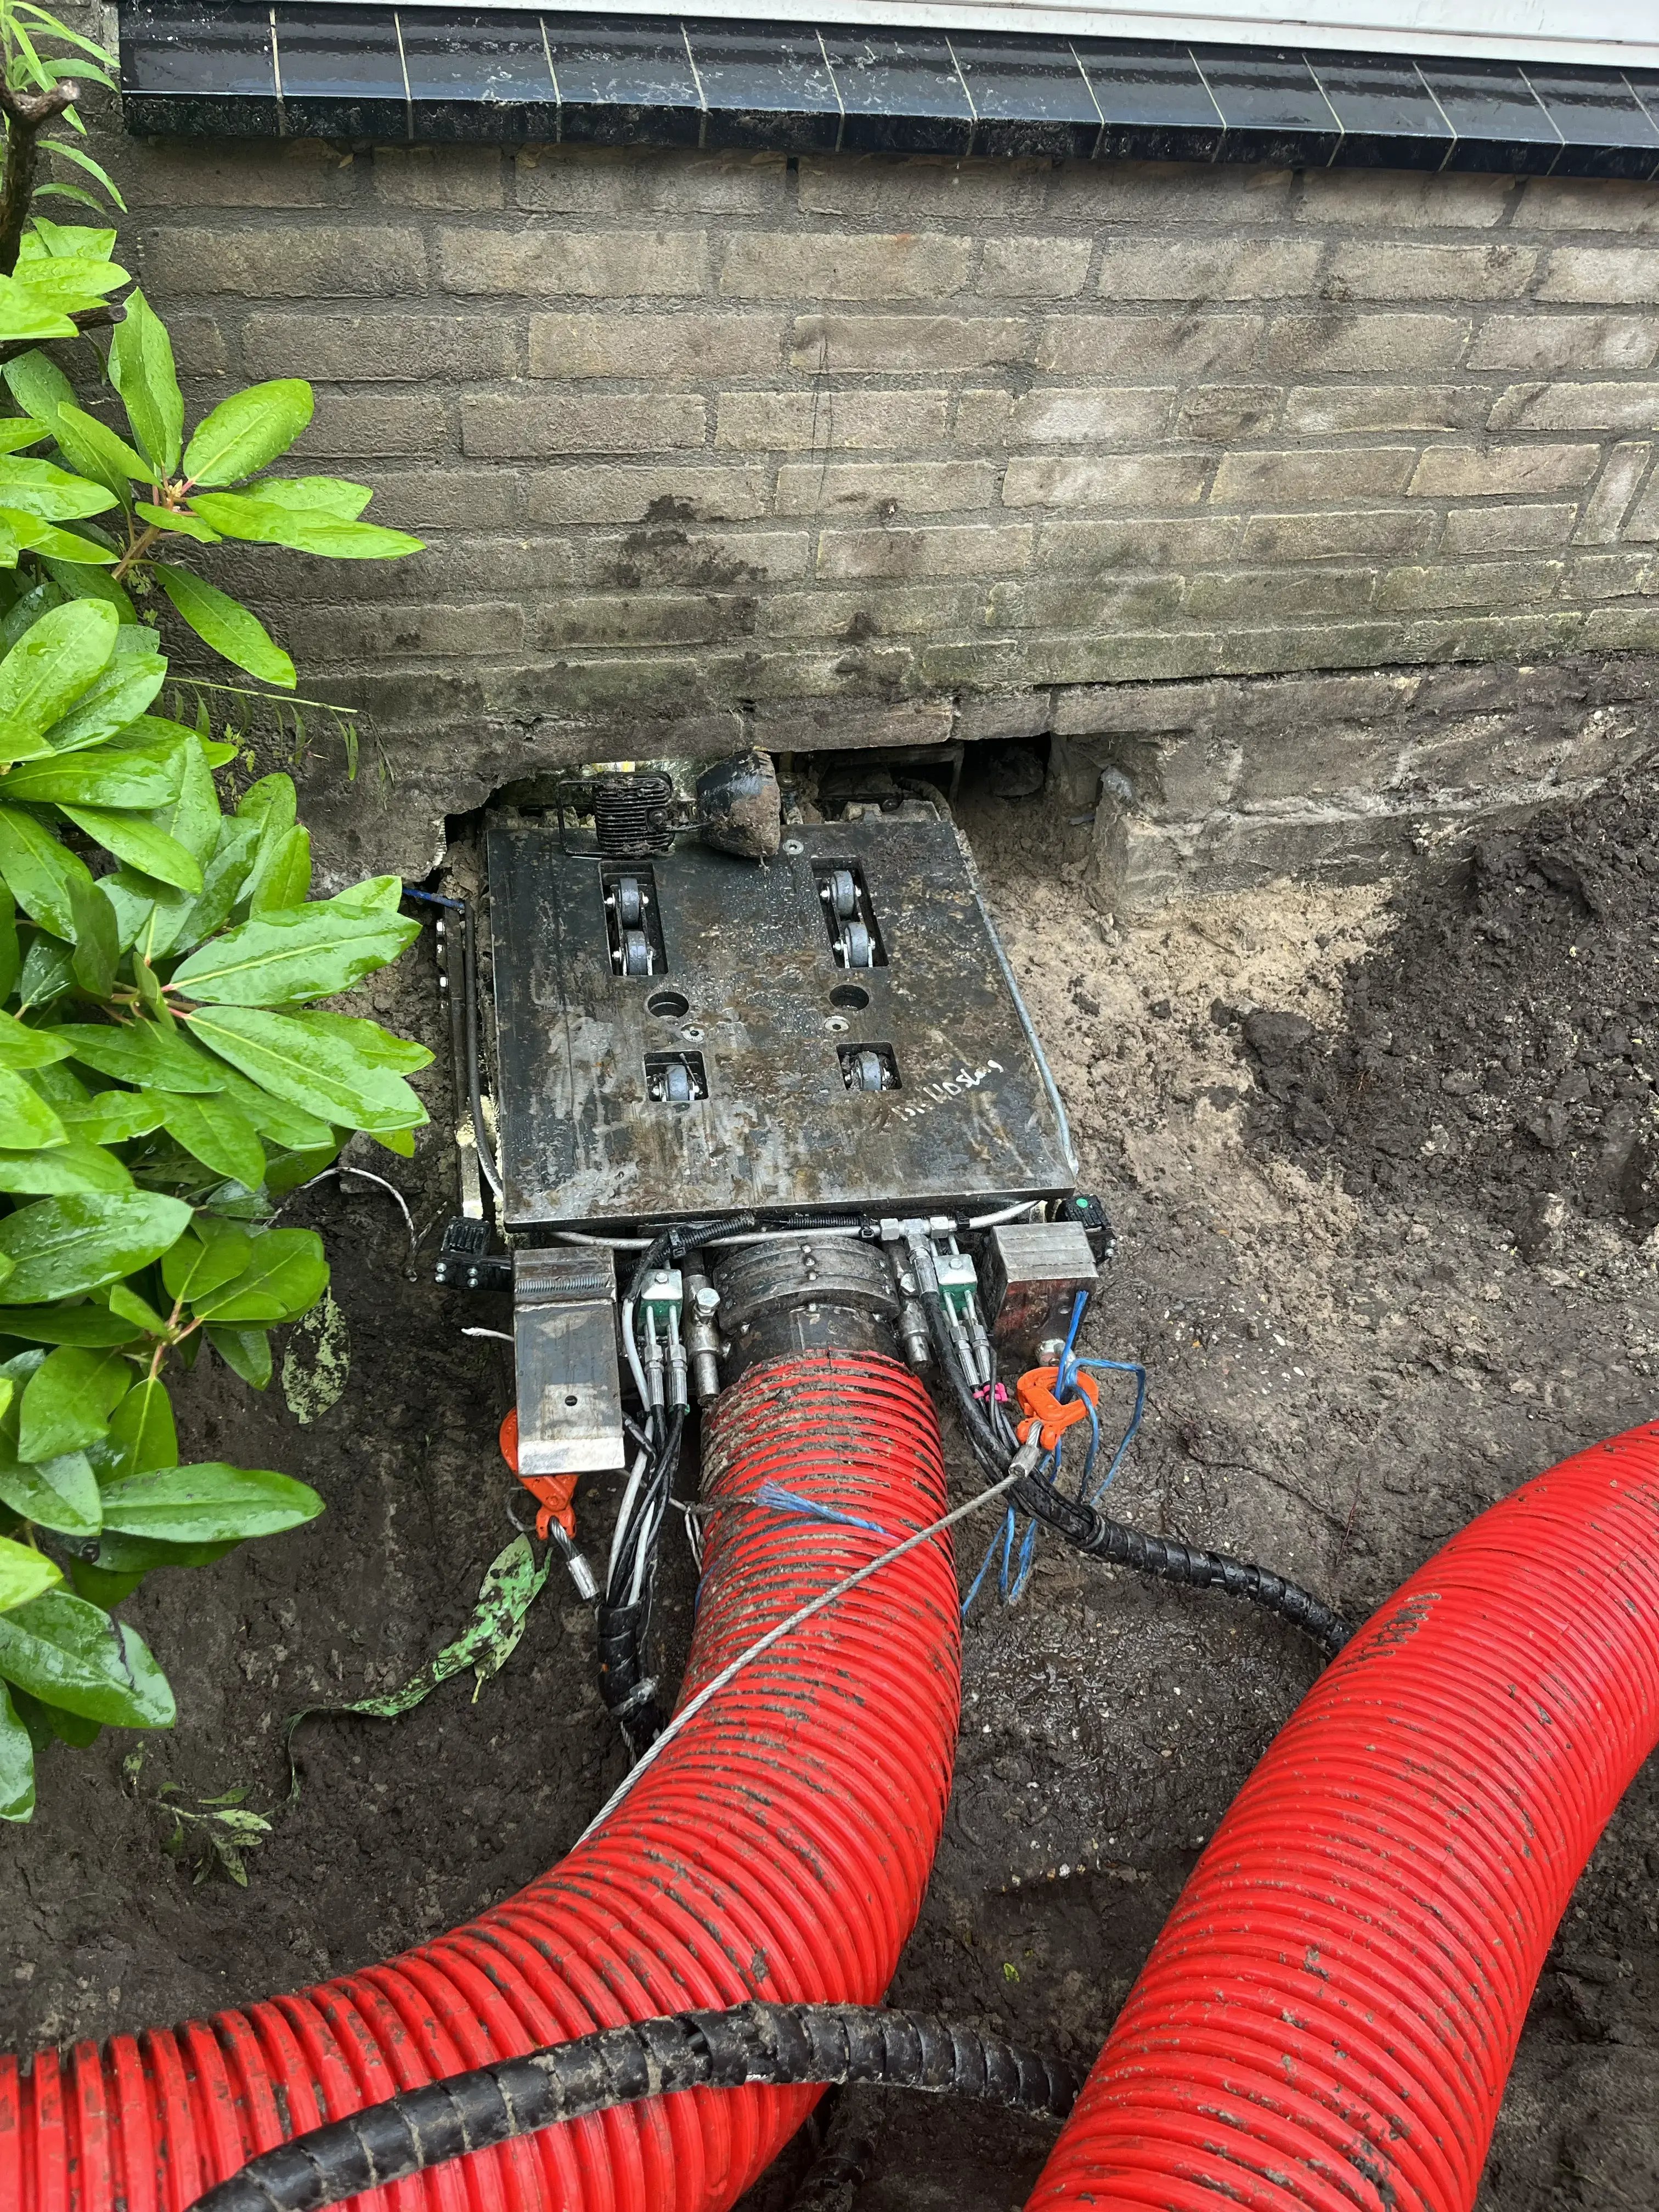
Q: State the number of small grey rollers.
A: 6